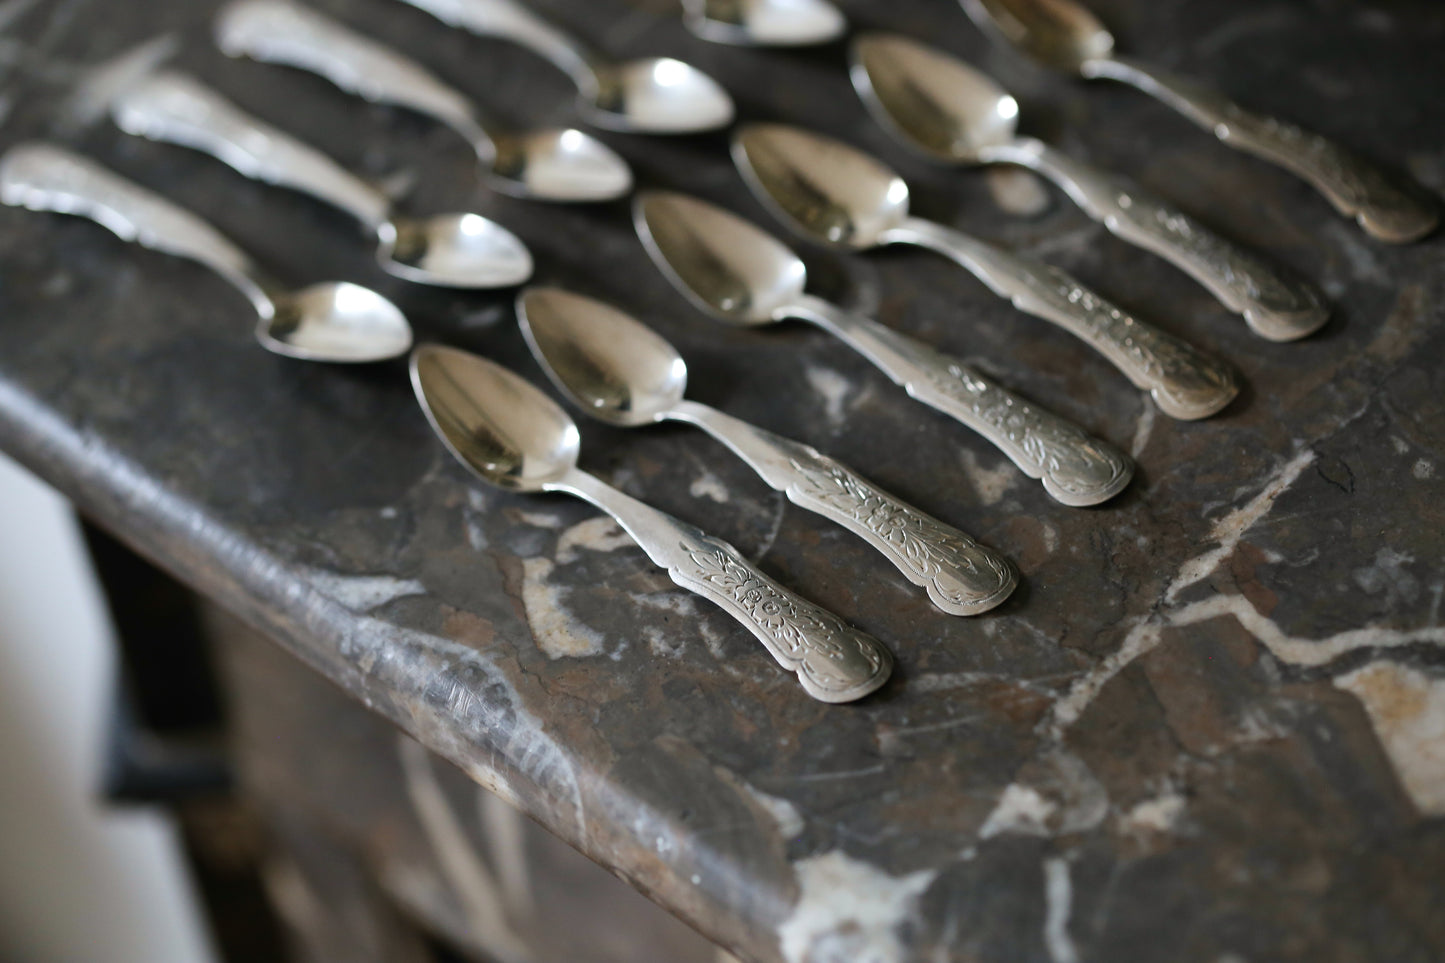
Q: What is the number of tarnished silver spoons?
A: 11